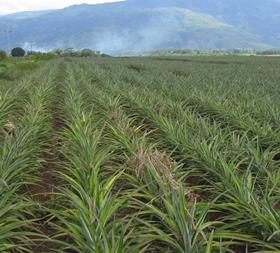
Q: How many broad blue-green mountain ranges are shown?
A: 1